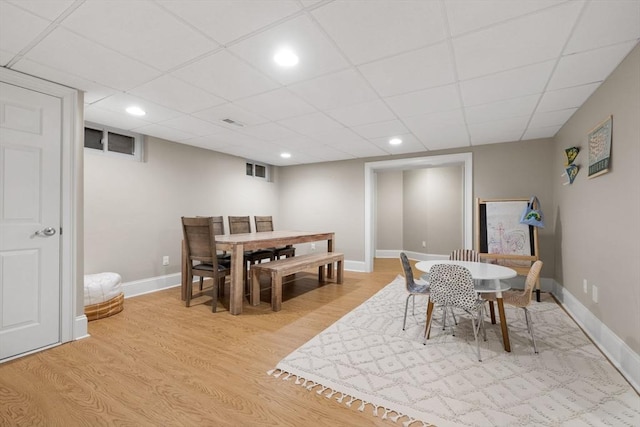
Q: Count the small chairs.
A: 4